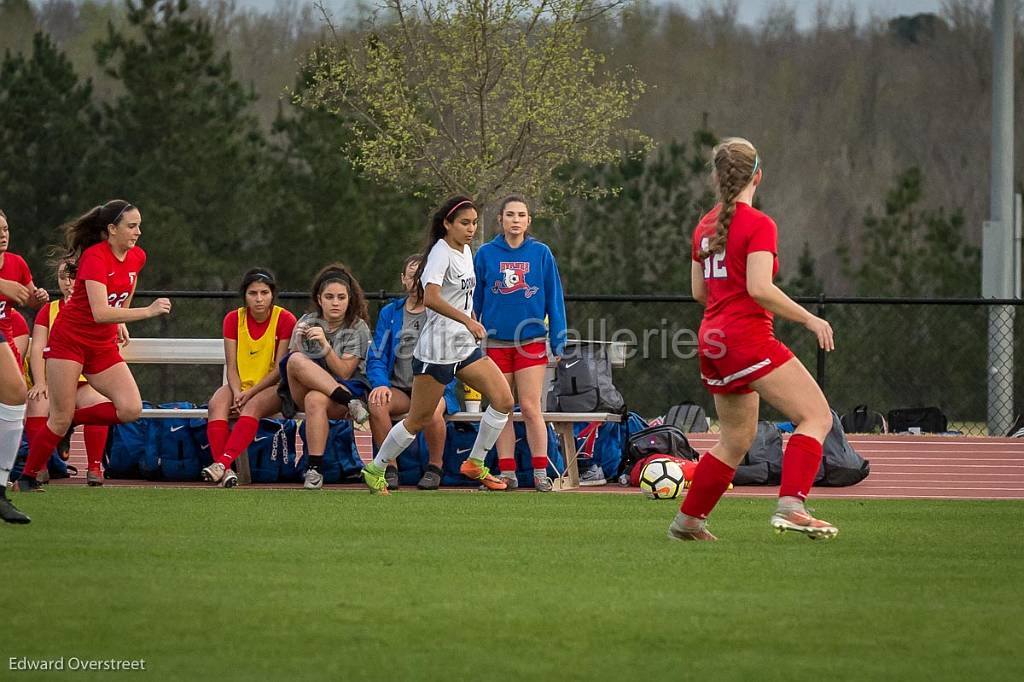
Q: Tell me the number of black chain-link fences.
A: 1